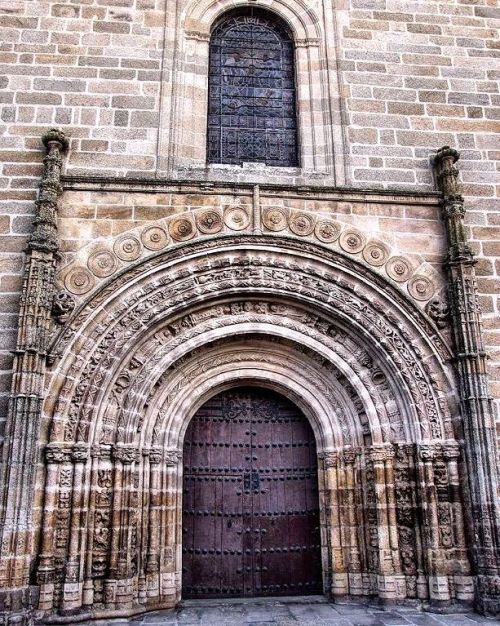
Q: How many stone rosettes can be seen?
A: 14